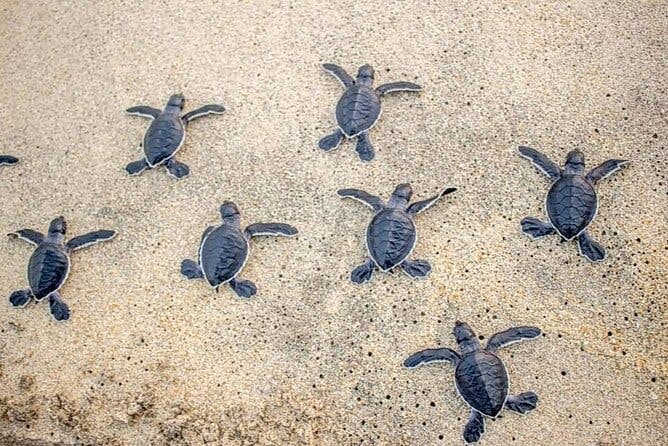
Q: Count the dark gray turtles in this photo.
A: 7